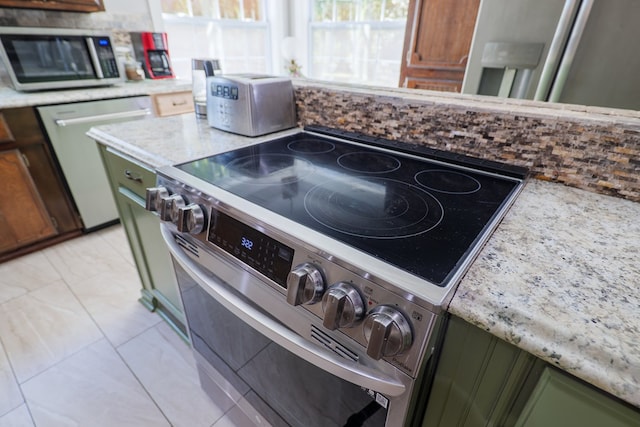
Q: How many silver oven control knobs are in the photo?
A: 6